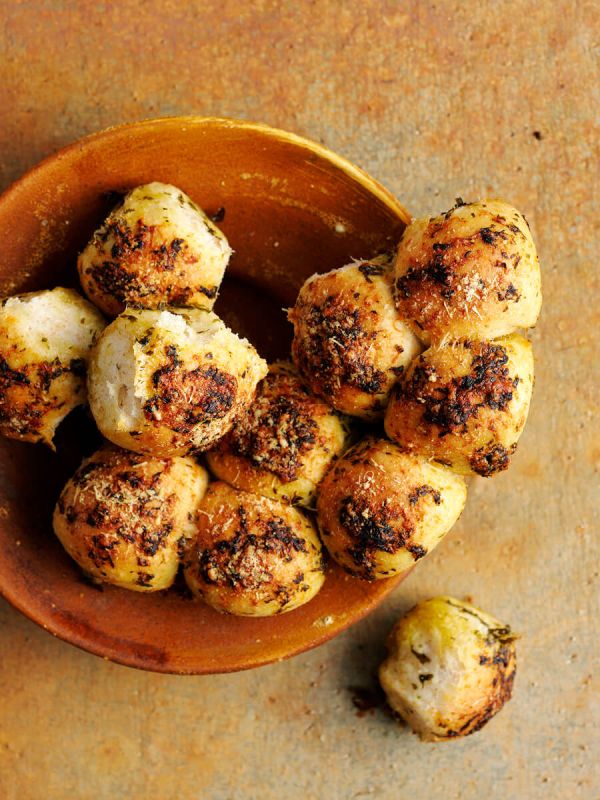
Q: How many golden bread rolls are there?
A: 11